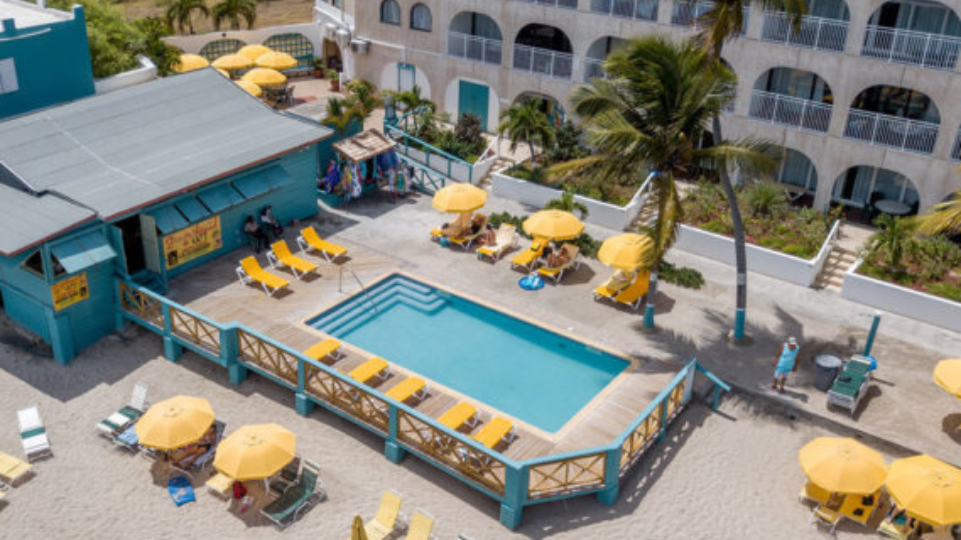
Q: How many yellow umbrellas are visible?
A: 15